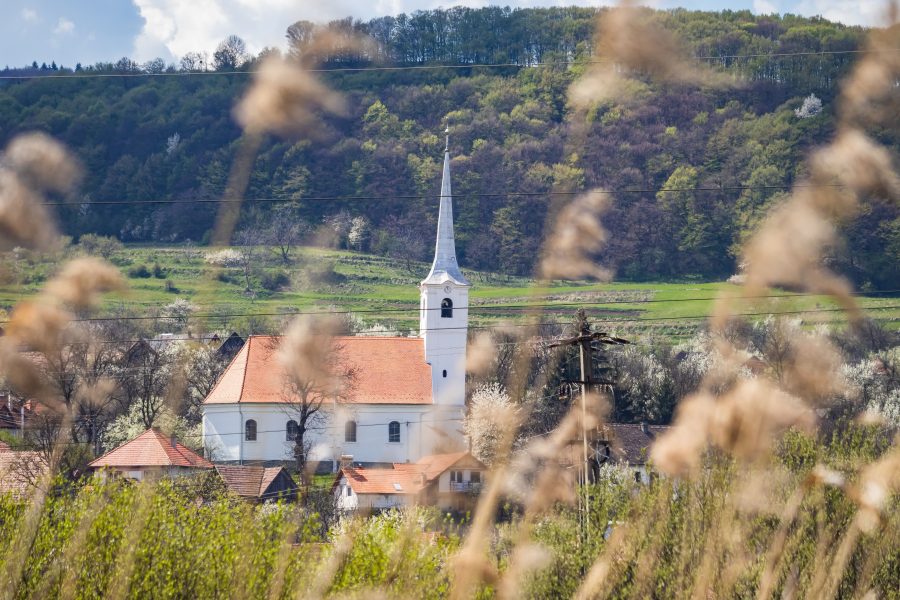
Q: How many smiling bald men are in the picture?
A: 0